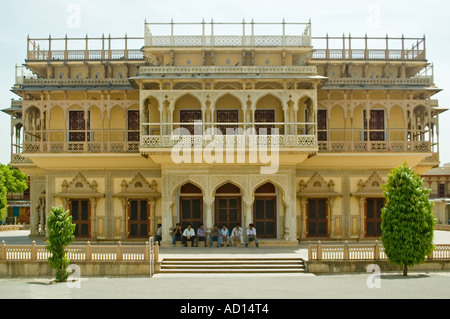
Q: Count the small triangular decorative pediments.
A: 4